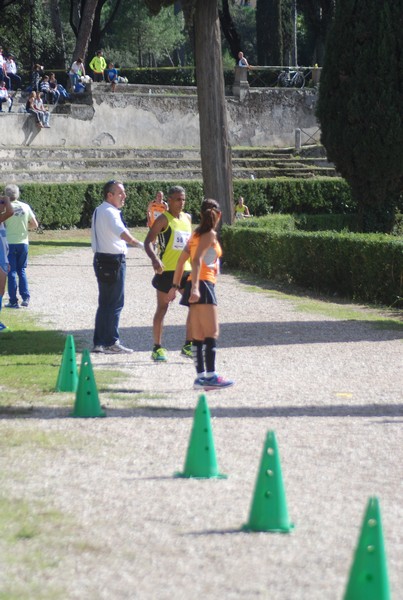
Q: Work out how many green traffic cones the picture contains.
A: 5